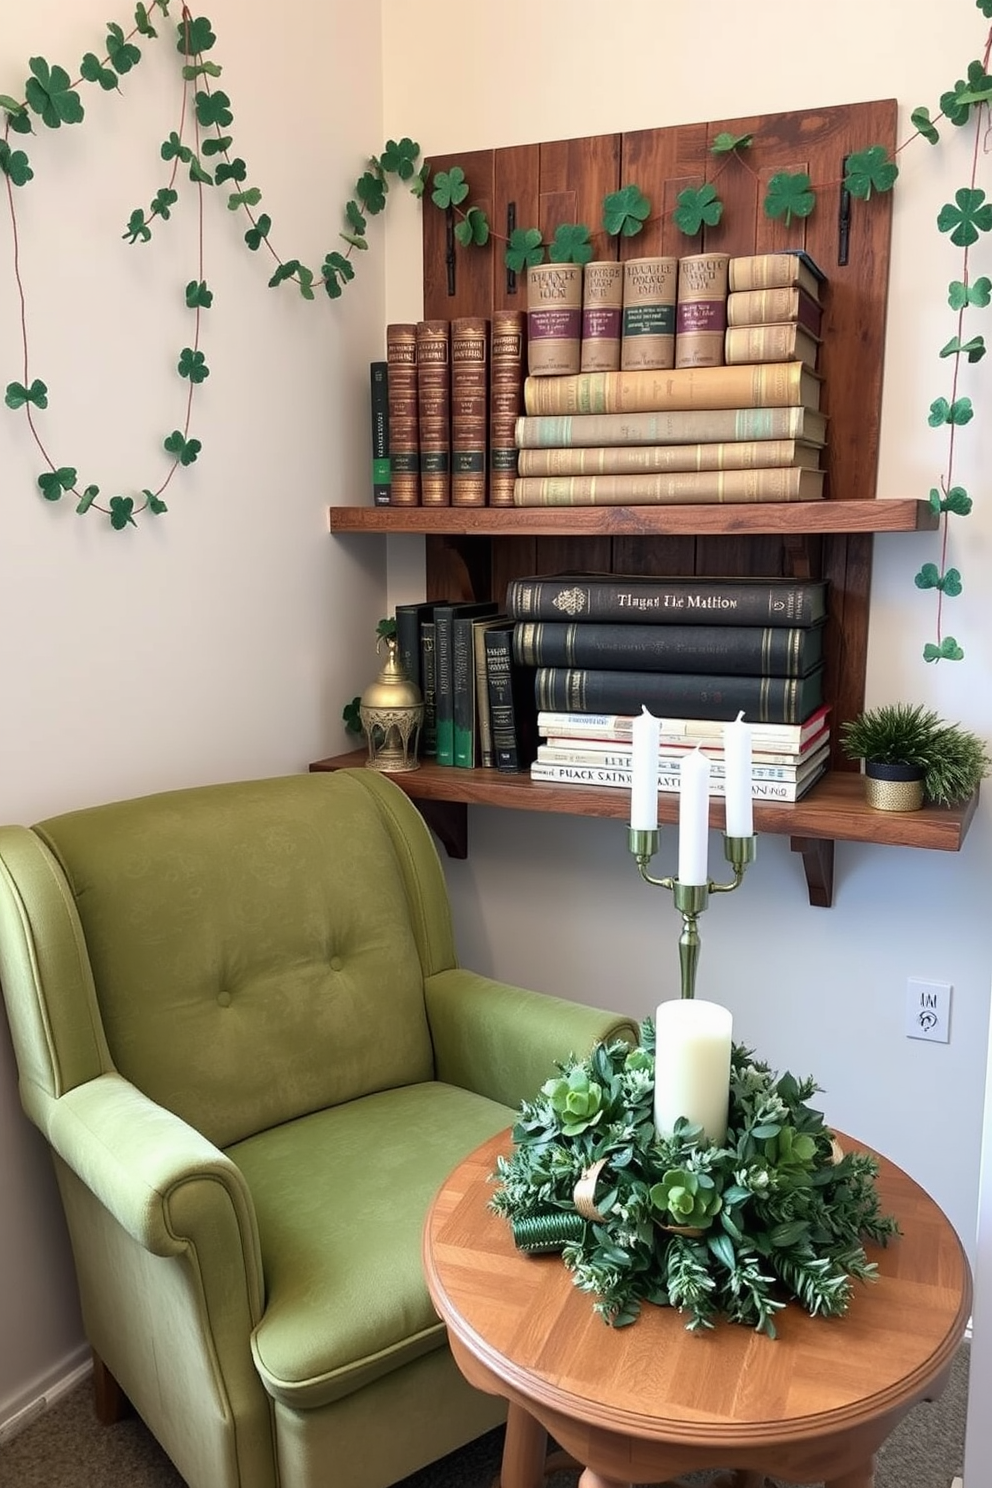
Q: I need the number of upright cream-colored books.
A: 4